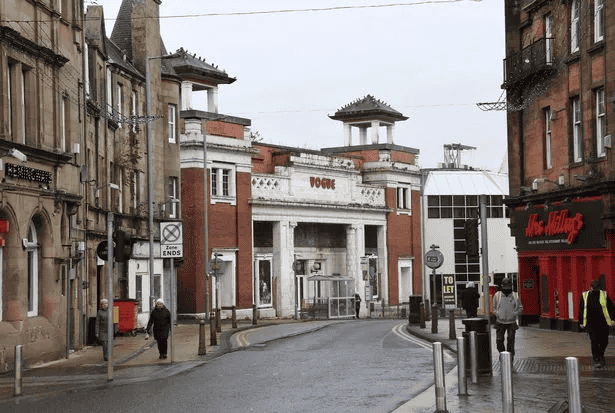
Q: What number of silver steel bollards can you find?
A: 6